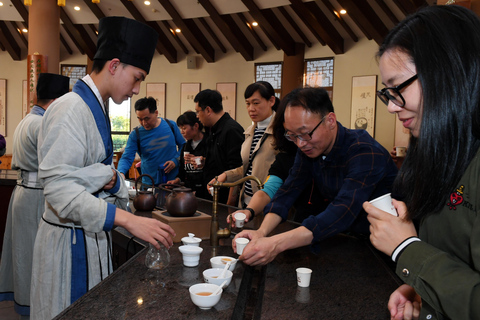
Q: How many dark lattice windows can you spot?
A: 3